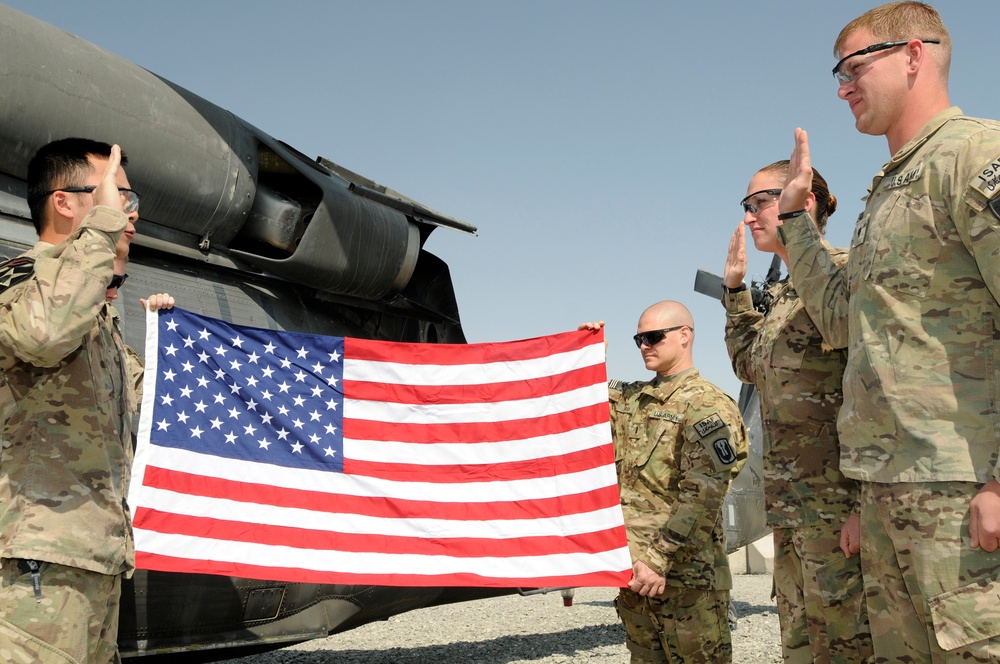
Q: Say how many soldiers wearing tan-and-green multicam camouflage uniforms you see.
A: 5